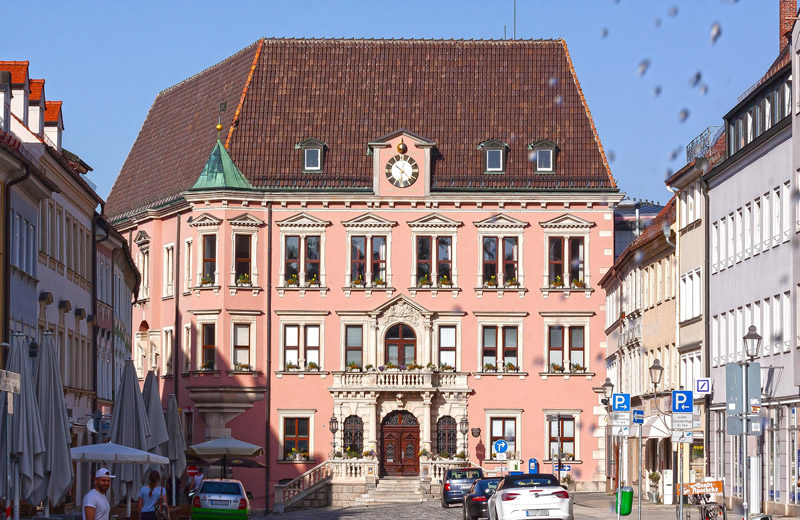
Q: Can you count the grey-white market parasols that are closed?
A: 5